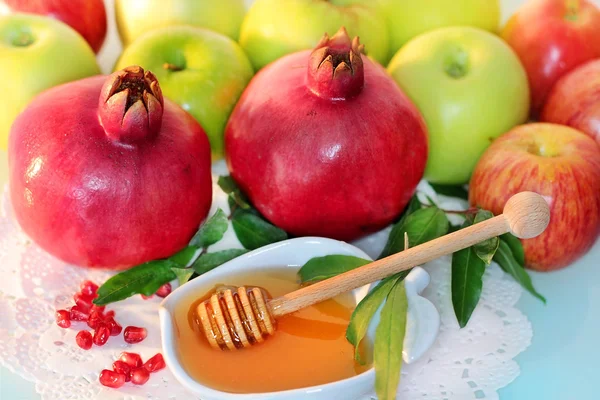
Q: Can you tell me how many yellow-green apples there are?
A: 6